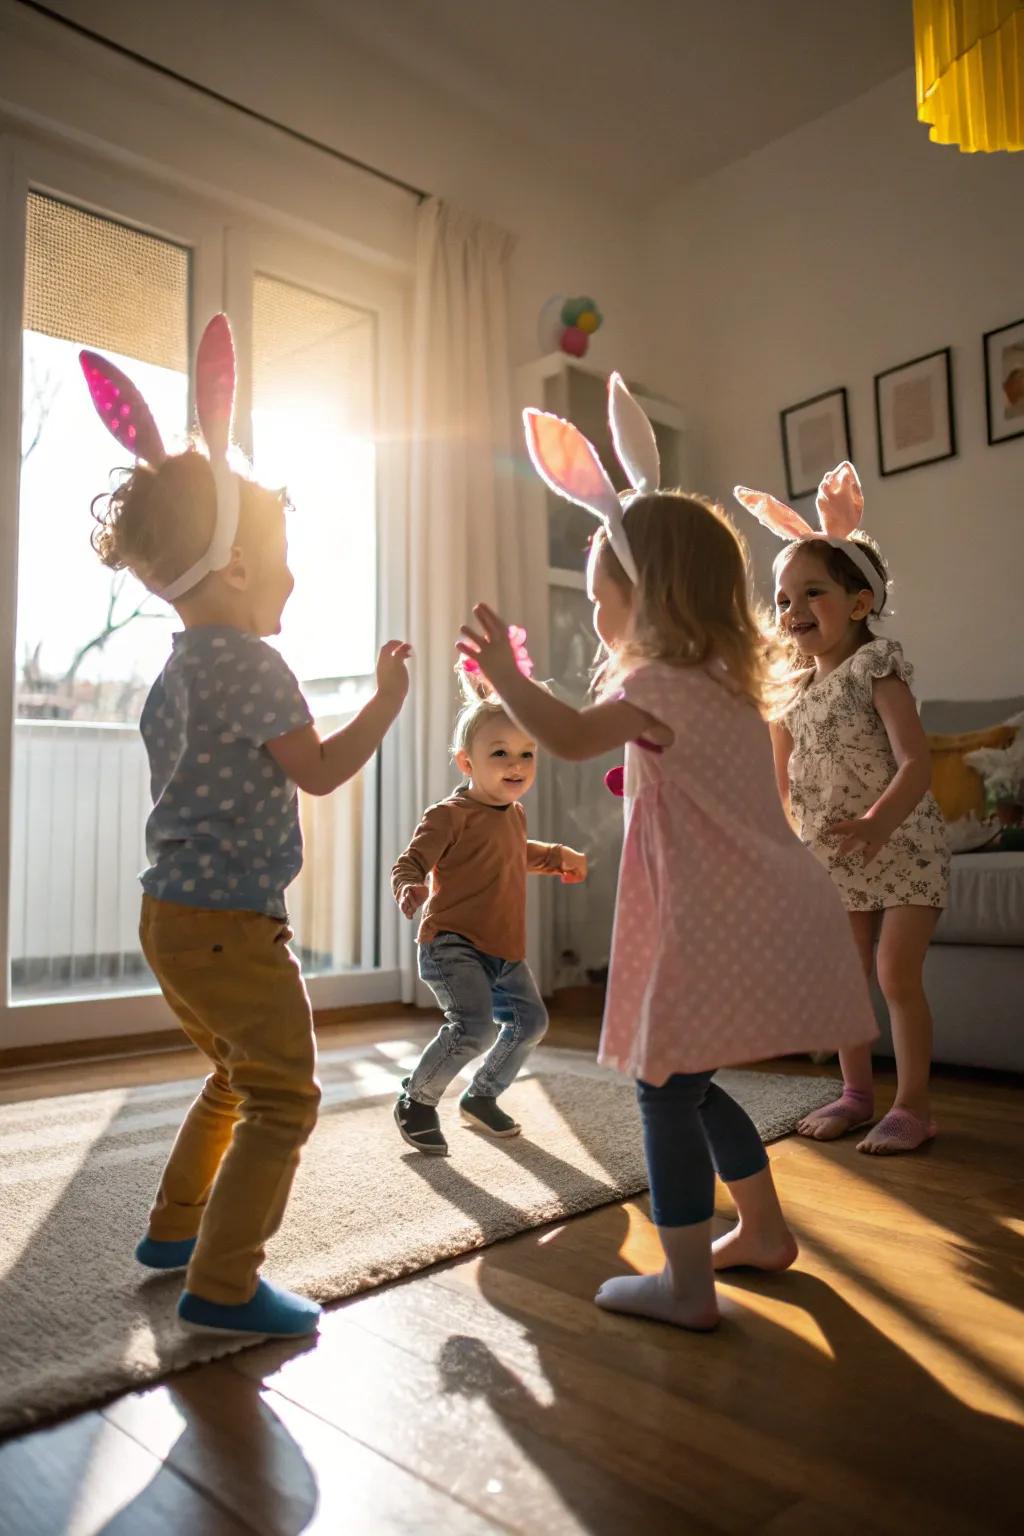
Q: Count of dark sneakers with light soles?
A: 2